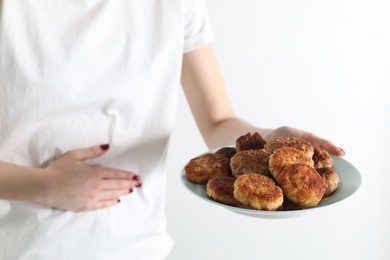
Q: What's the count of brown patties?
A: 11